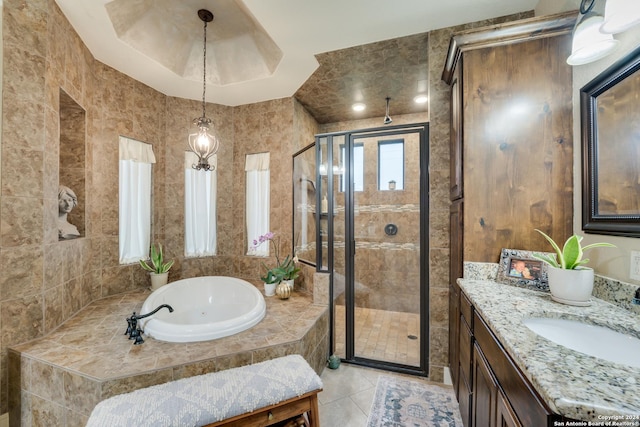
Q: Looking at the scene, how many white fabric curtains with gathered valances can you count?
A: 3